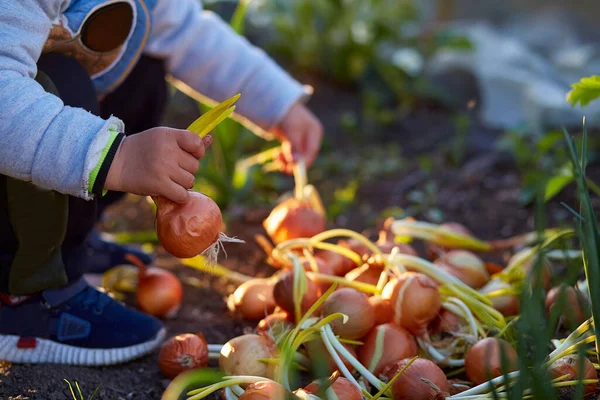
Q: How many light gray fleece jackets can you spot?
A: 1